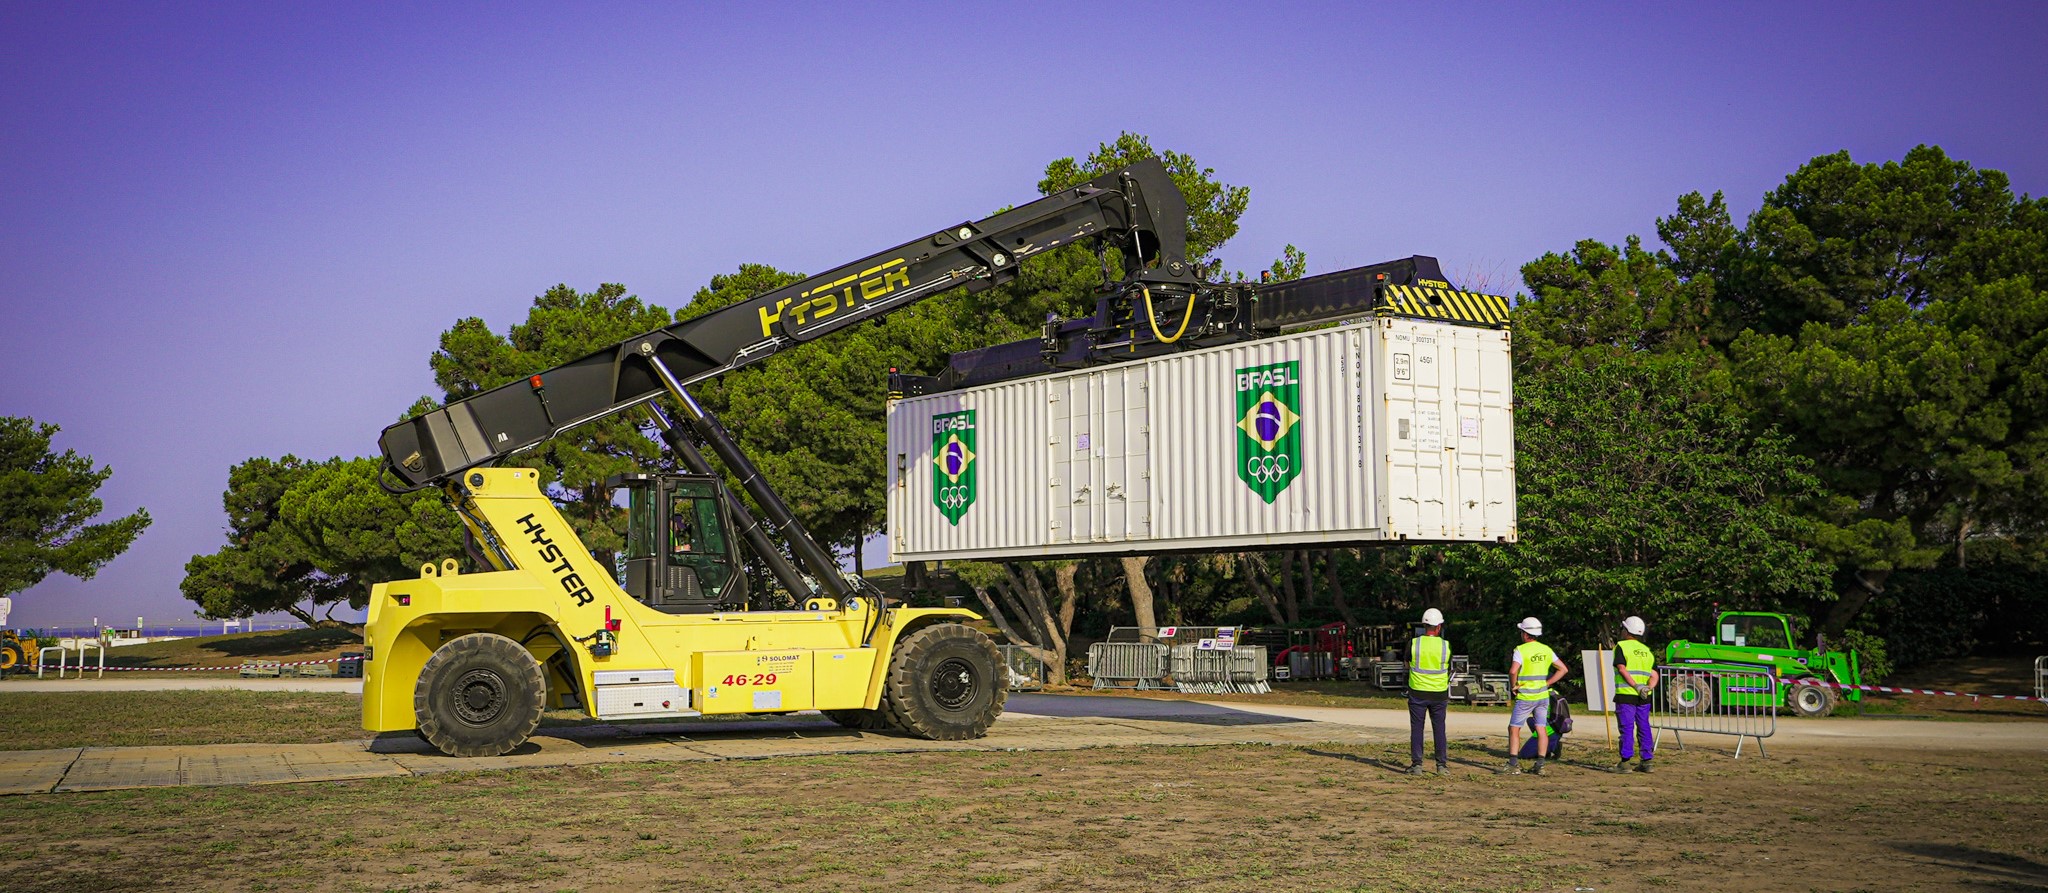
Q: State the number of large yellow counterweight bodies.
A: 1